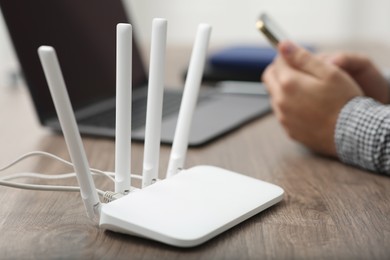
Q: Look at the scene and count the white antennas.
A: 4